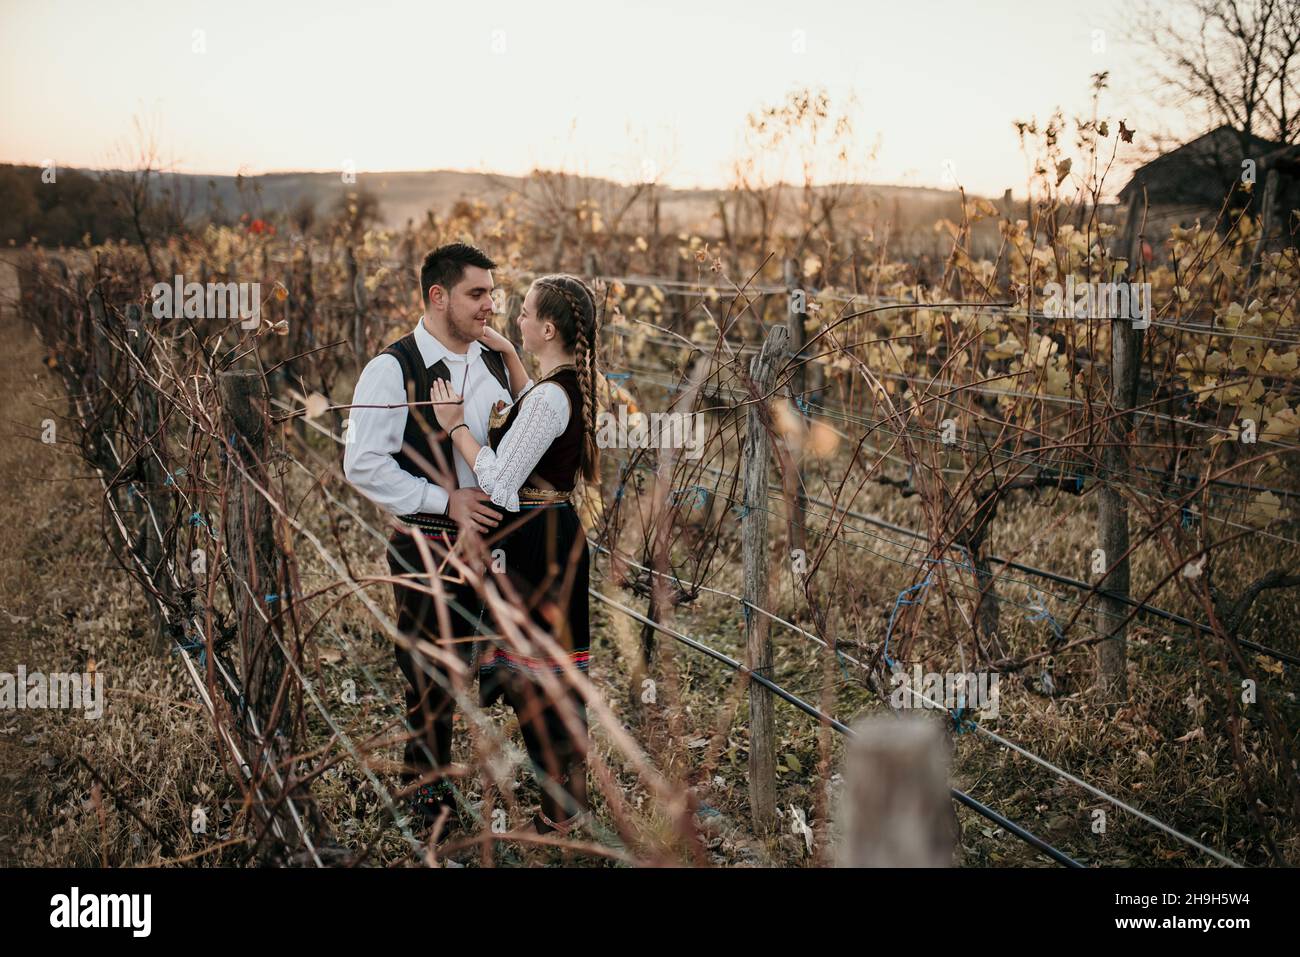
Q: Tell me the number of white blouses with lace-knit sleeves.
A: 1